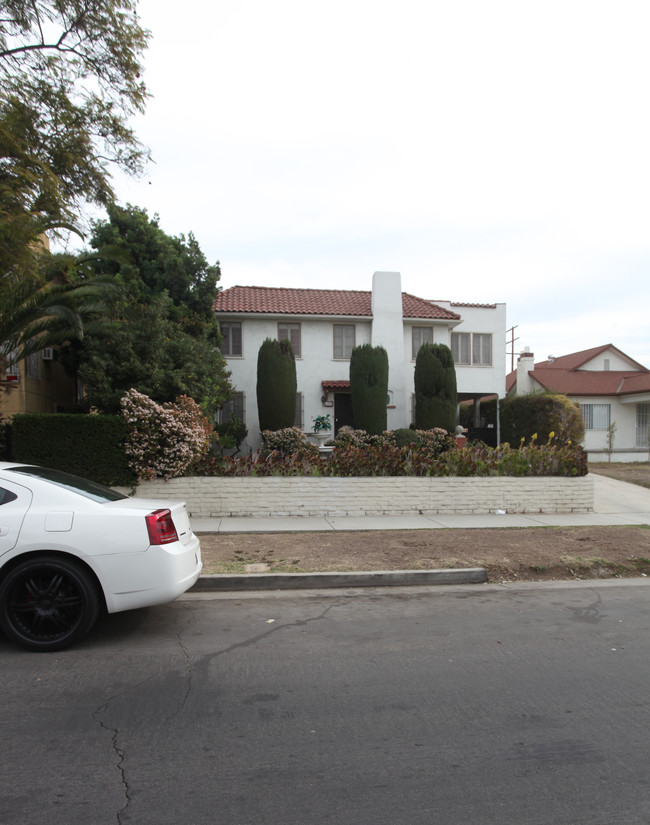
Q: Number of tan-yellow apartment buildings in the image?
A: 1